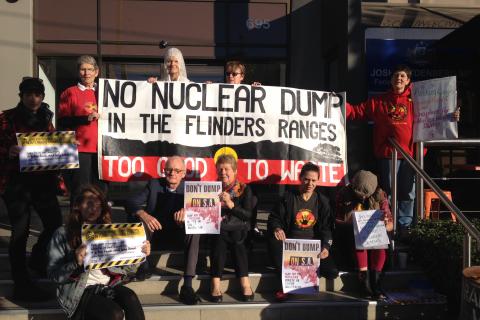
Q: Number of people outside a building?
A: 10